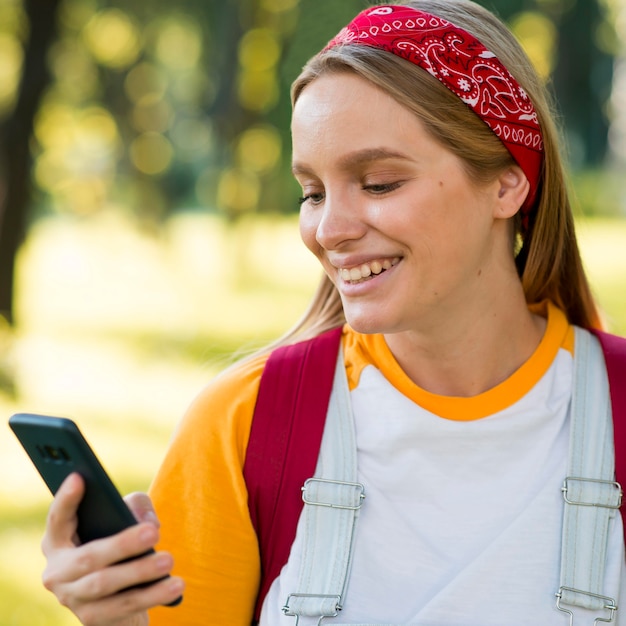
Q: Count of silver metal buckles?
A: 4